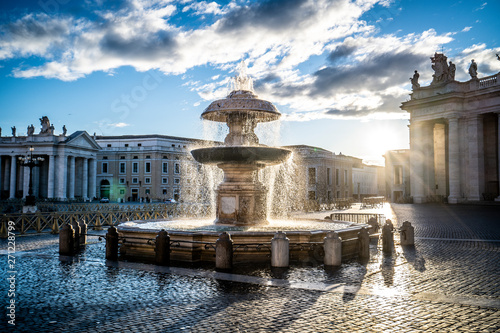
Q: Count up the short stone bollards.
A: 13